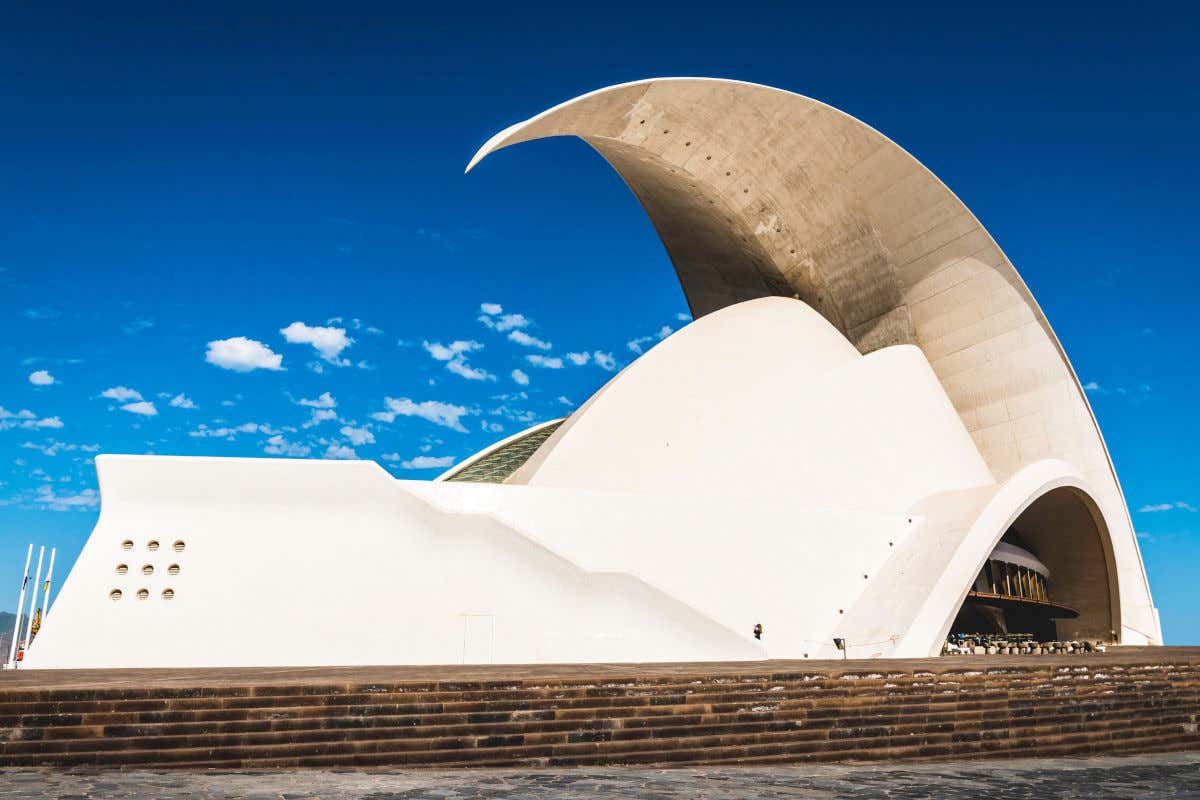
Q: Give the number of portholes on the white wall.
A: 9